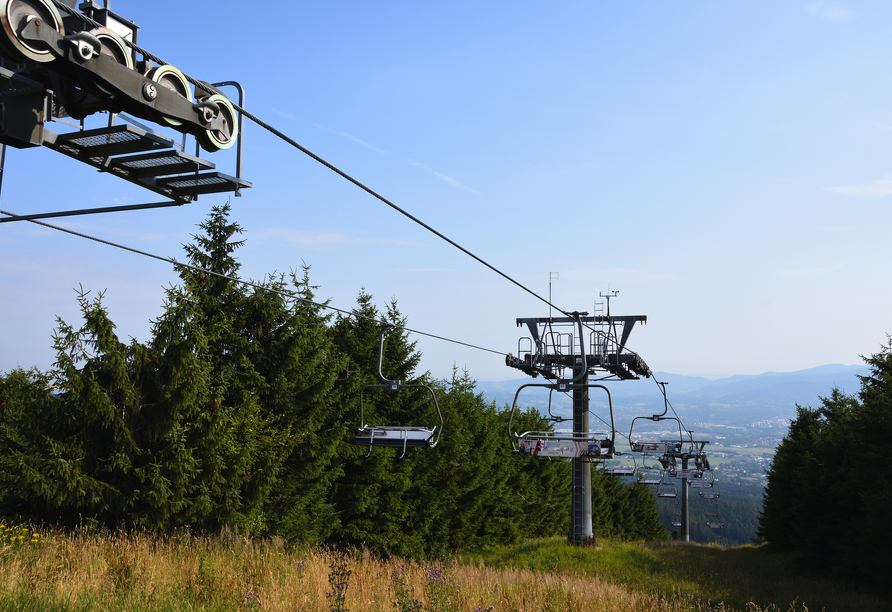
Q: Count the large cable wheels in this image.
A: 4